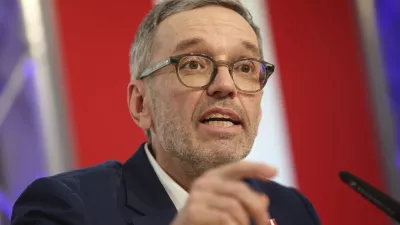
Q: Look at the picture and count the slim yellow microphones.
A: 0